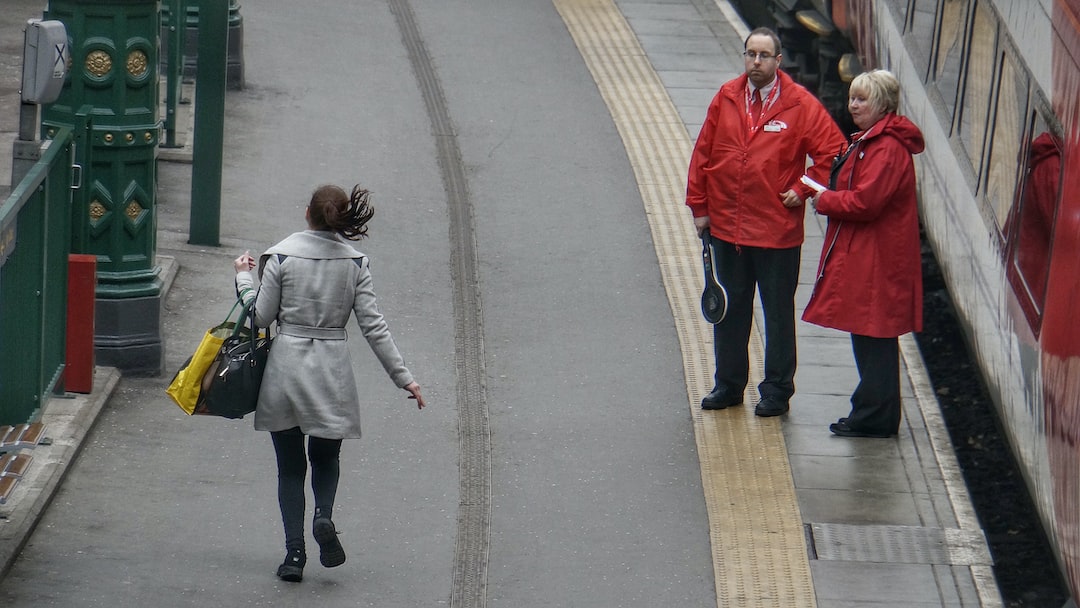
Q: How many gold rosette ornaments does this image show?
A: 4